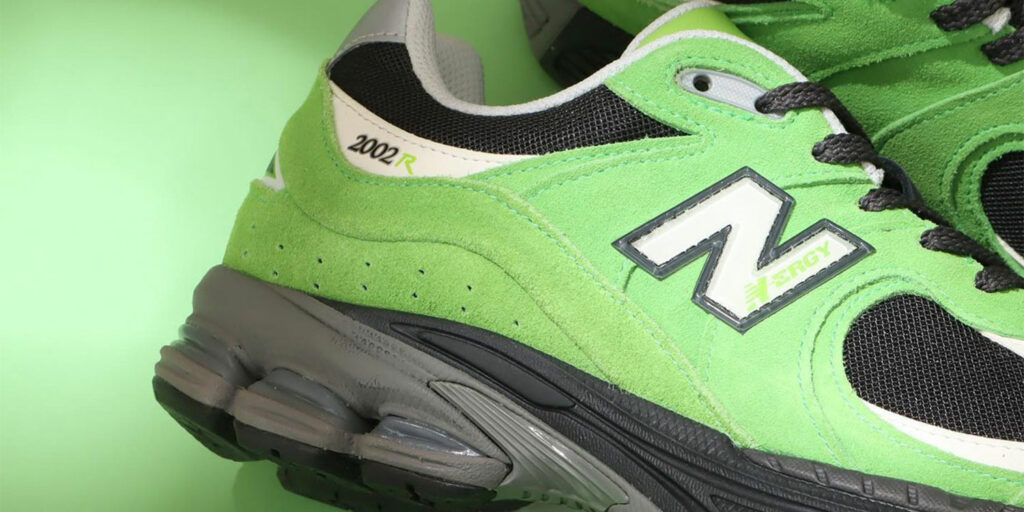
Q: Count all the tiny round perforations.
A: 13